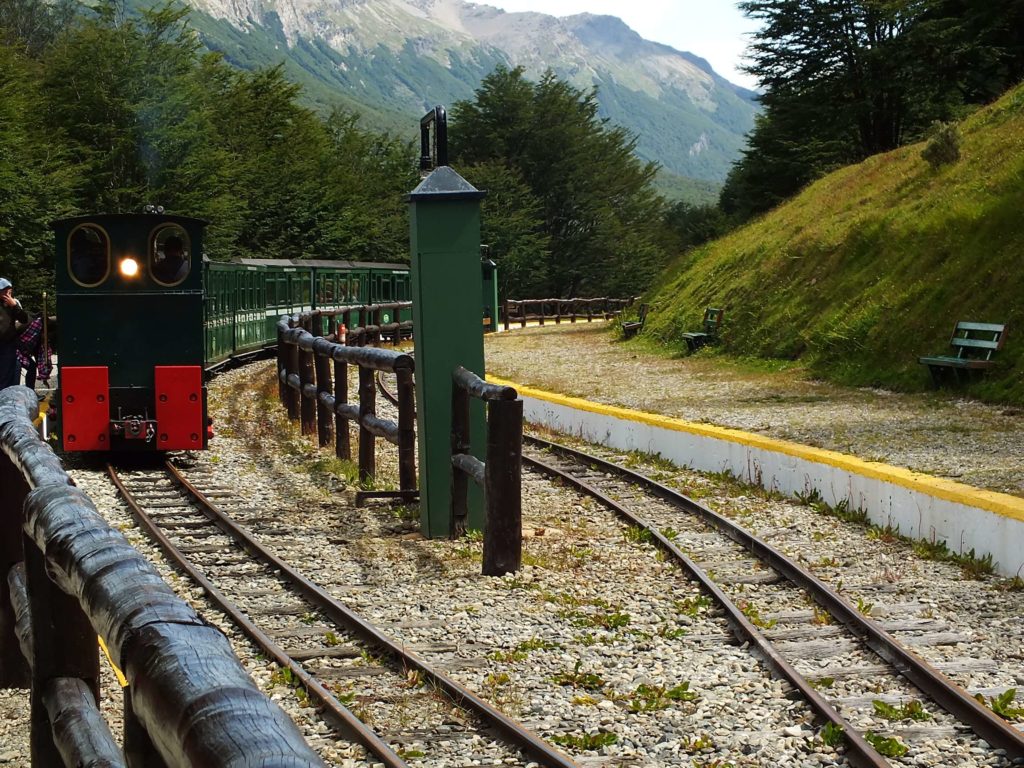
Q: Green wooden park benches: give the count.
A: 3